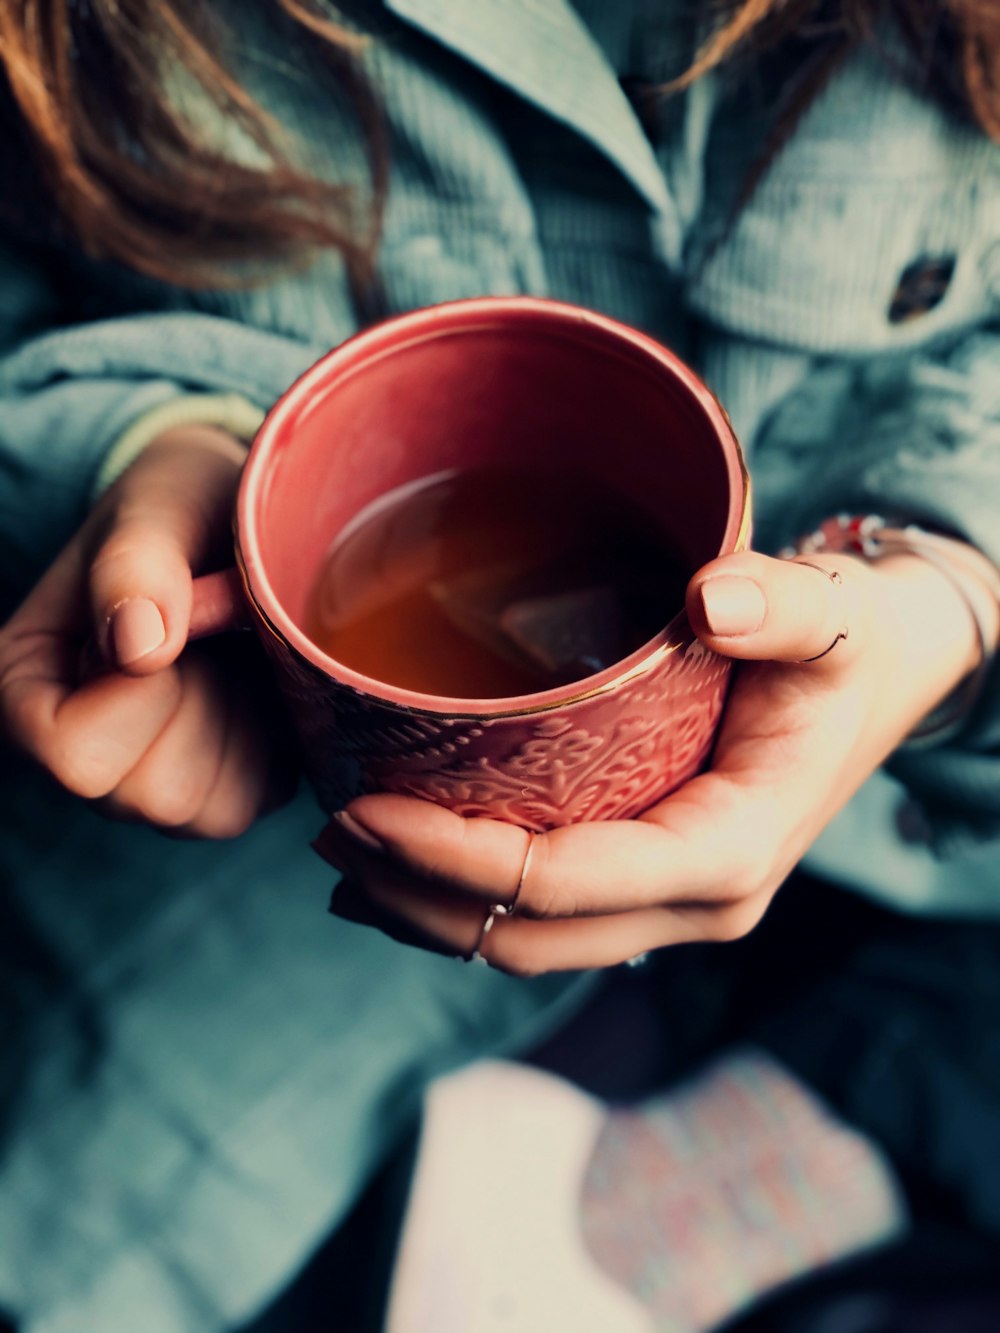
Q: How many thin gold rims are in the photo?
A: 1